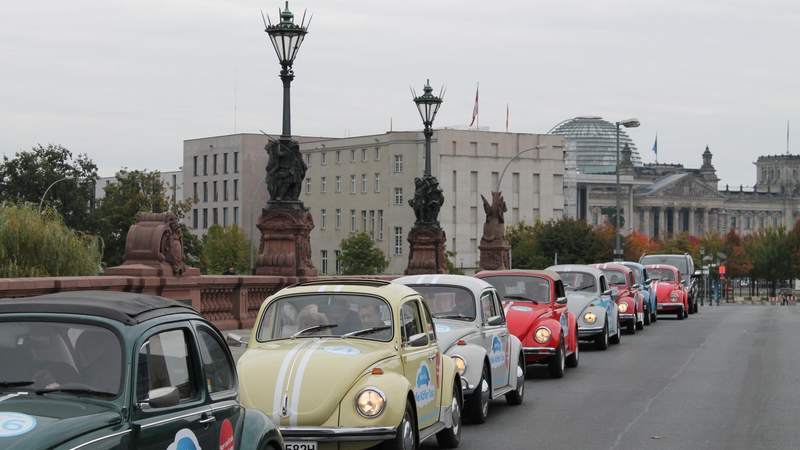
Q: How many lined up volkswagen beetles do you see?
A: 8